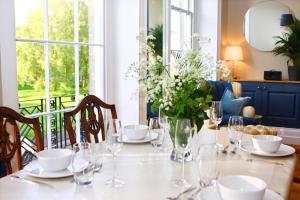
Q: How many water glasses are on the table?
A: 4